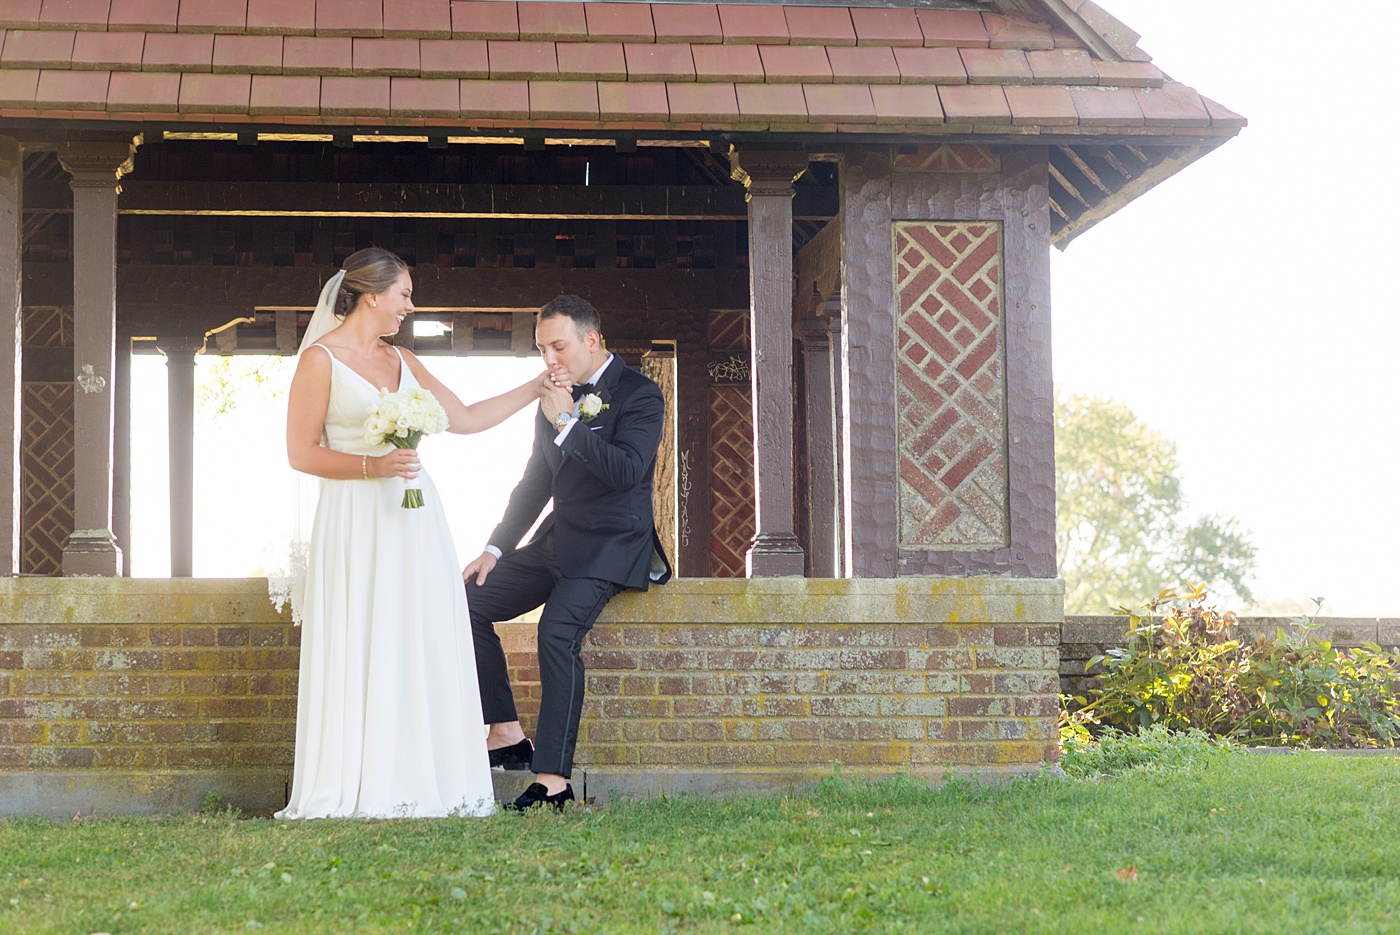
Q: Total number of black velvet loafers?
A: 2